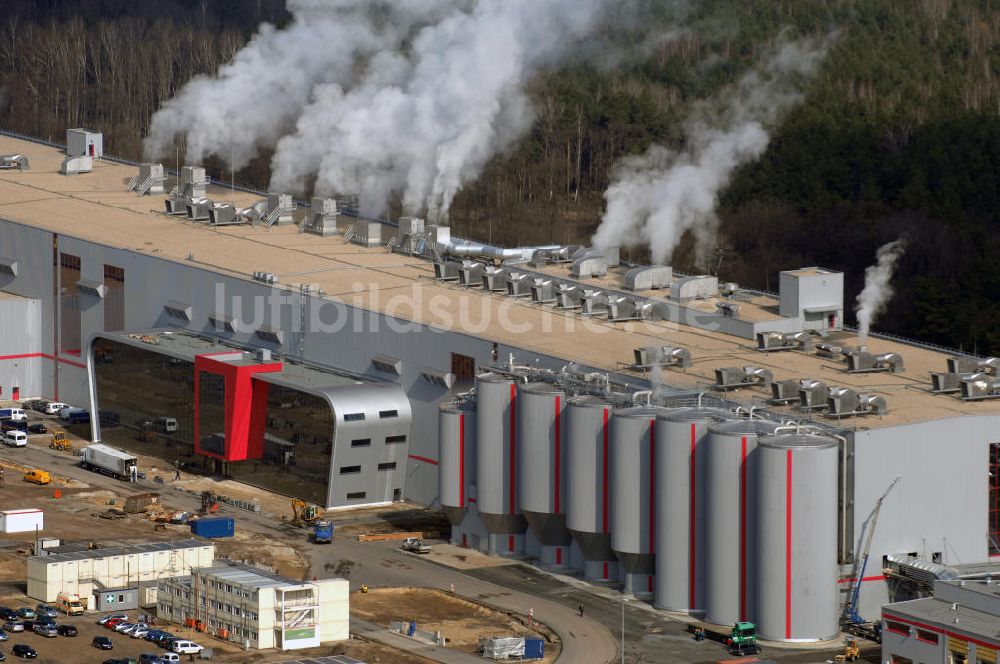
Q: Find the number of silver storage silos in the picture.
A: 8